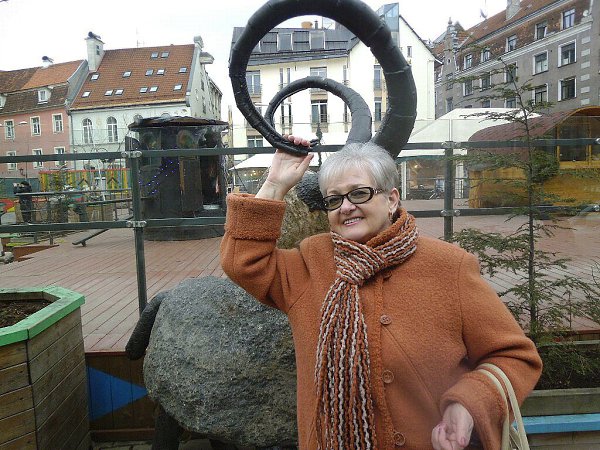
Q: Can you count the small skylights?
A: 13